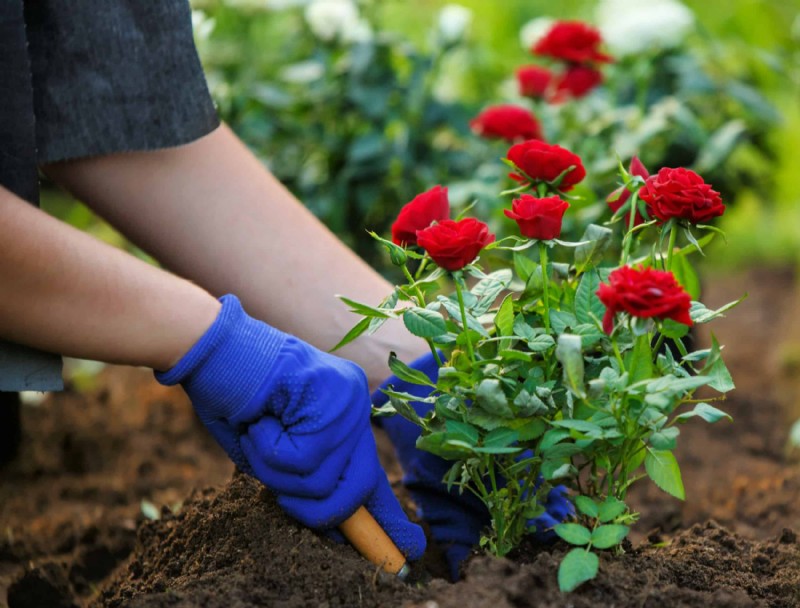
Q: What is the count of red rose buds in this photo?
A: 11